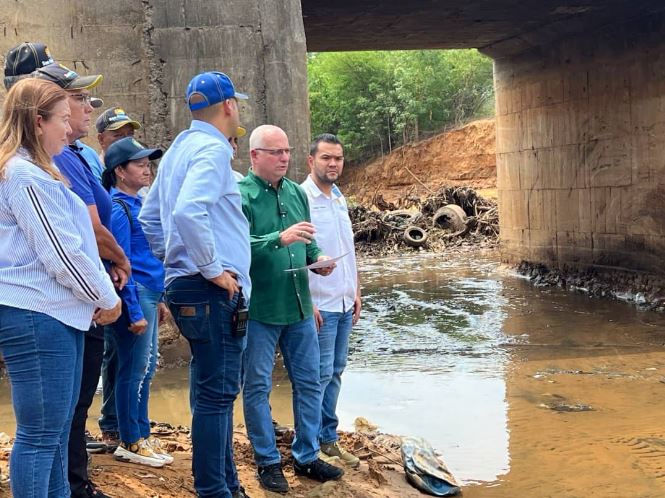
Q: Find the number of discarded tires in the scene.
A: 3